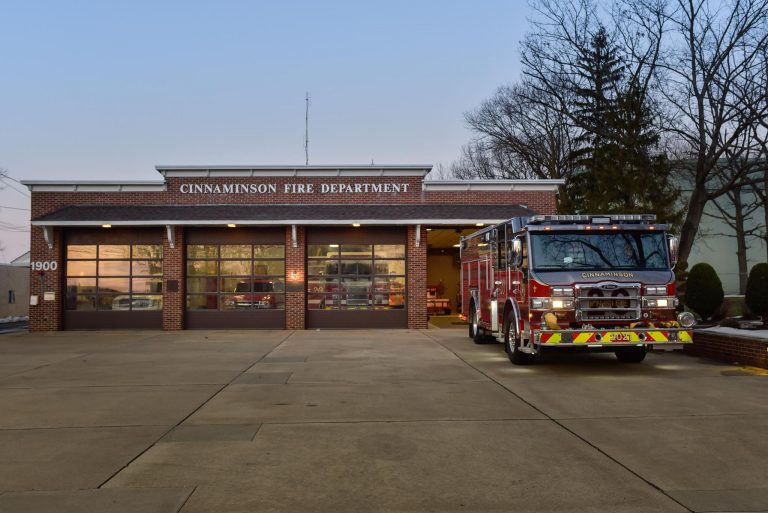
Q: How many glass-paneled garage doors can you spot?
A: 3